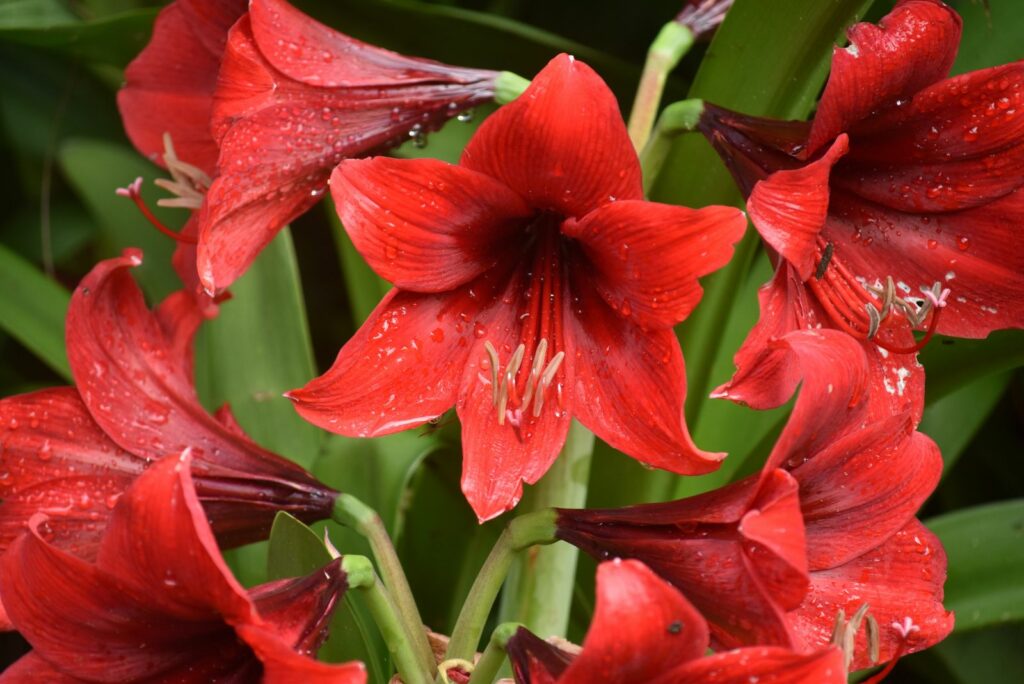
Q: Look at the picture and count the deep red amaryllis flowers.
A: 7